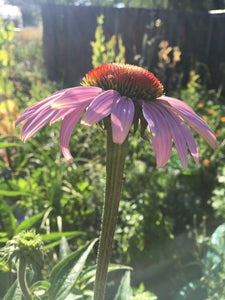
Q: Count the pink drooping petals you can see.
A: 12